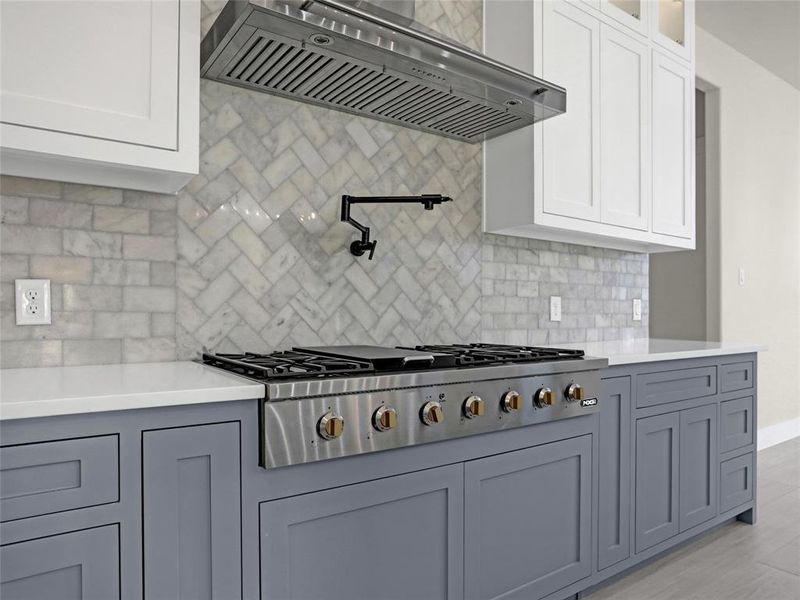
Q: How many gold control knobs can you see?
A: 7